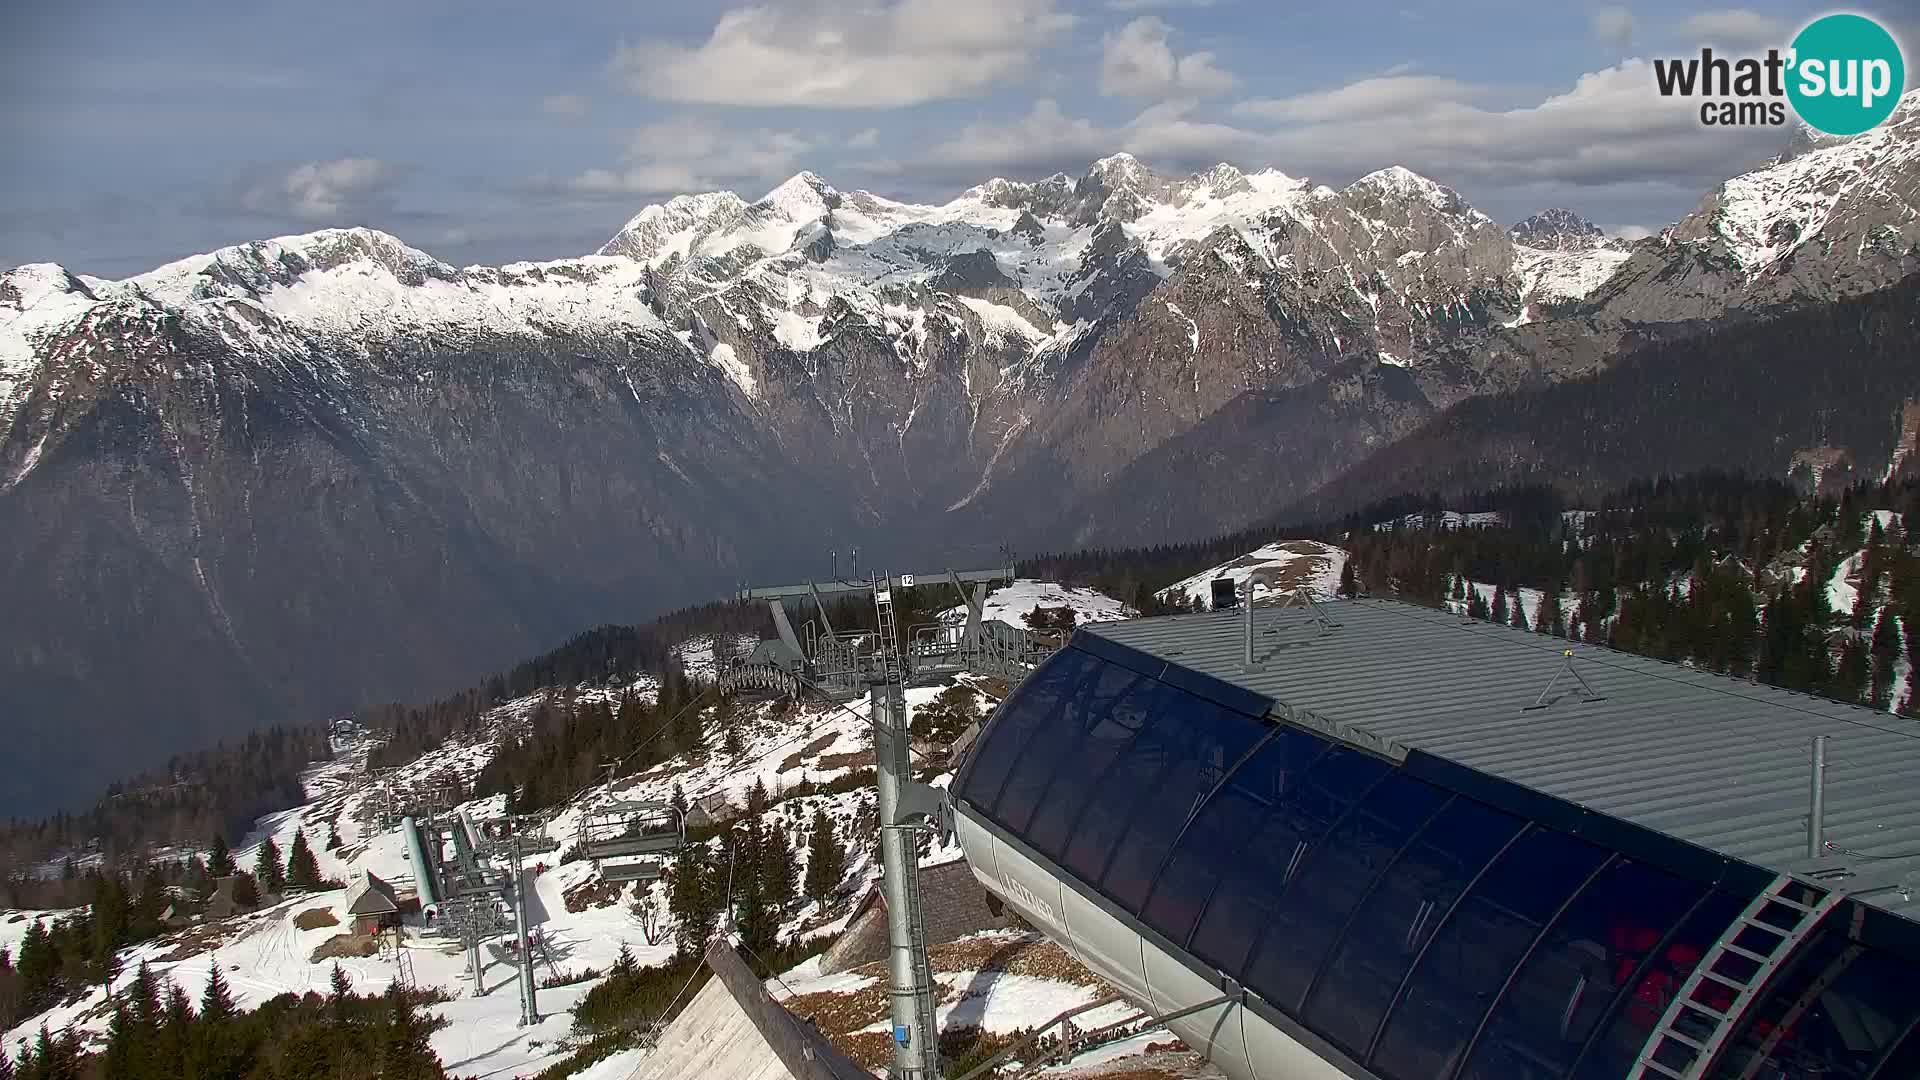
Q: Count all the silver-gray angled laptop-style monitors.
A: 0